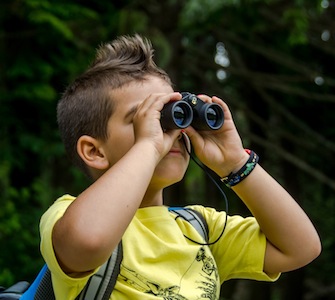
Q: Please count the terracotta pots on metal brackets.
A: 0